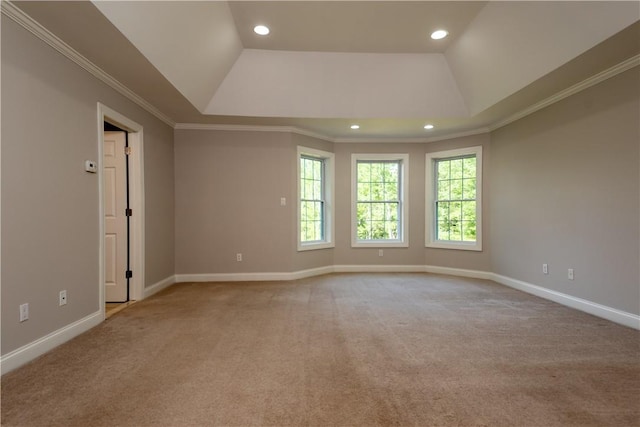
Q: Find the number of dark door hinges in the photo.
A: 2